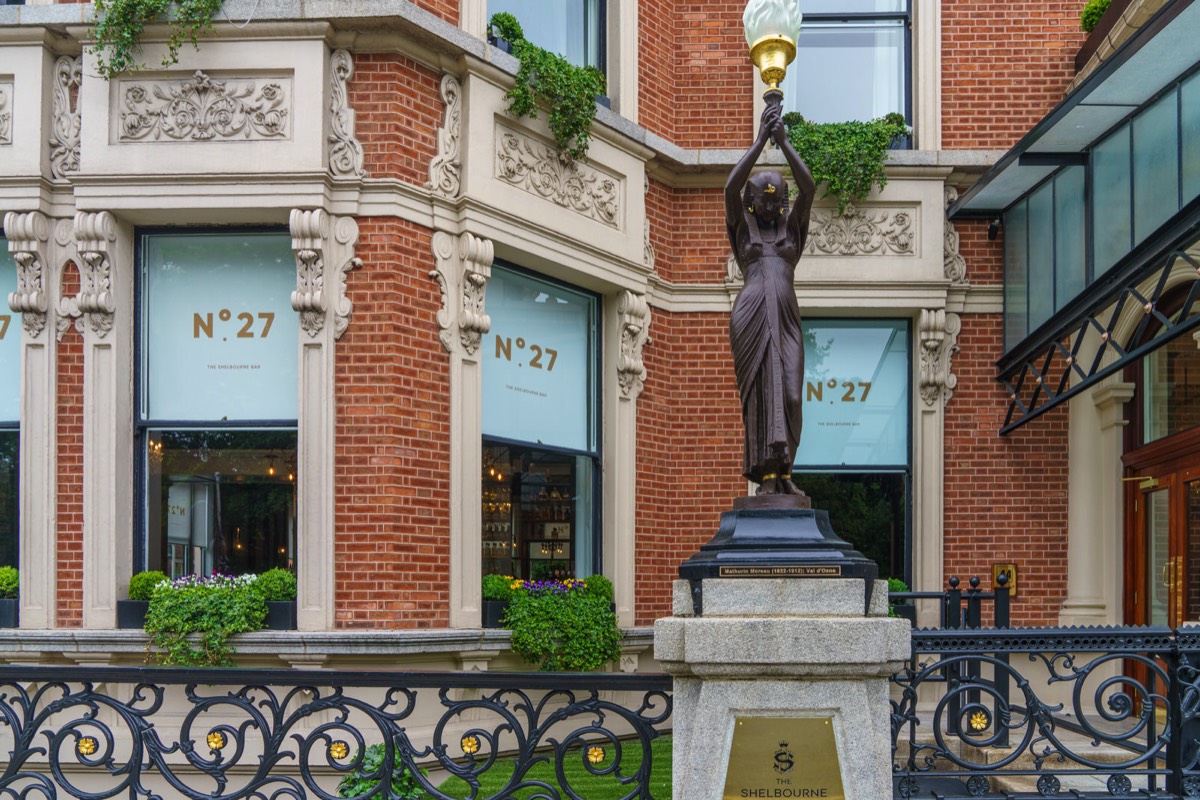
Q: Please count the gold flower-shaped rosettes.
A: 6